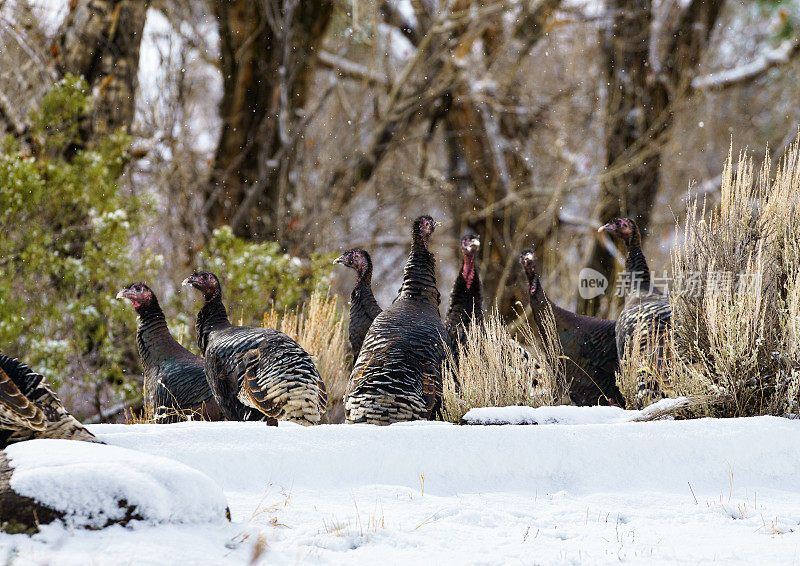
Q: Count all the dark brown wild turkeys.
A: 8